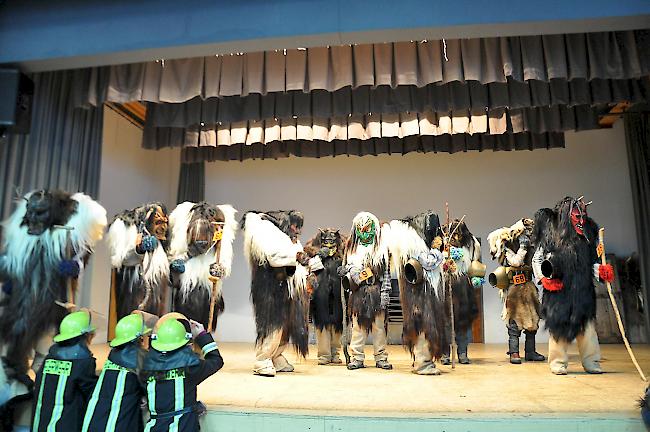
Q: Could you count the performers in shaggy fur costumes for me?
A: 10